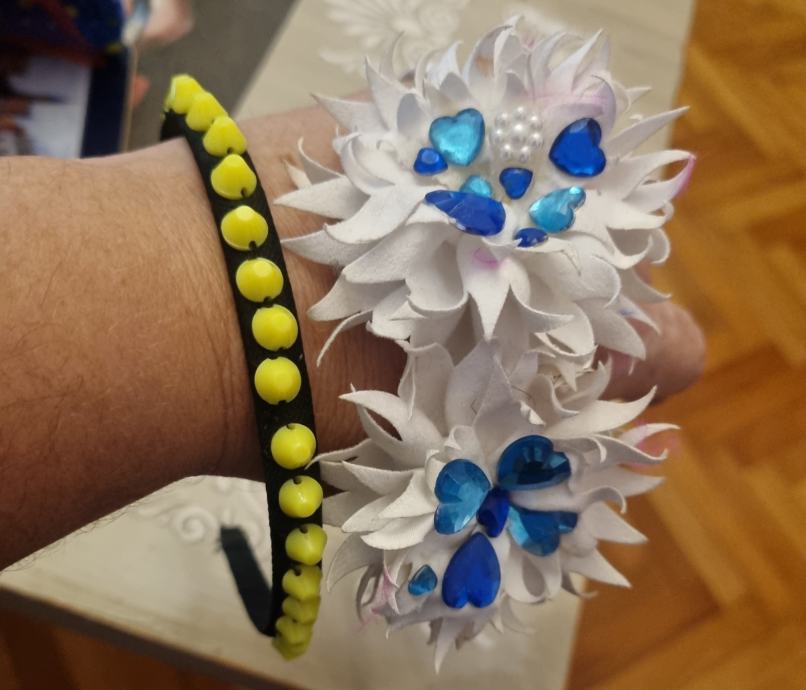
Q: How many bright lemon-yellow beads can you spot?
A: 15